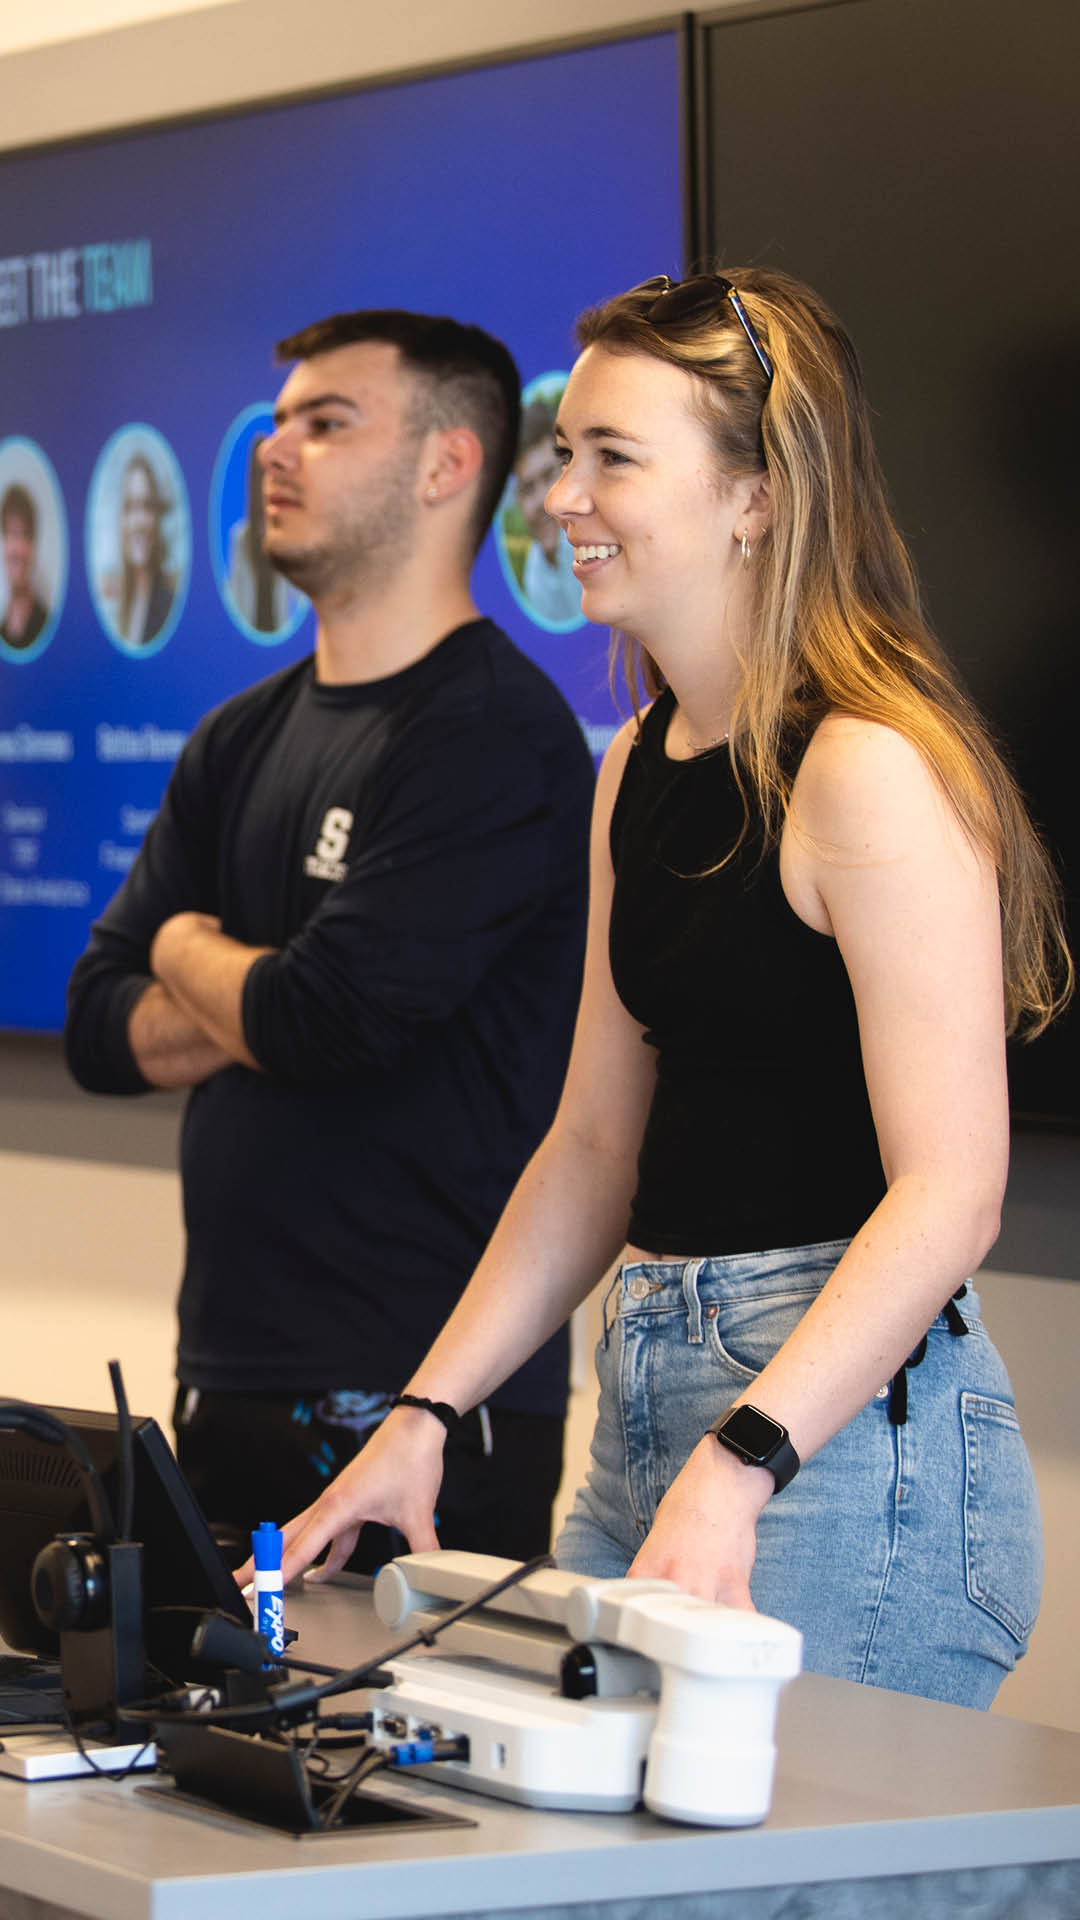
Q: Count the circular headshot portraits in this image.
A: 4